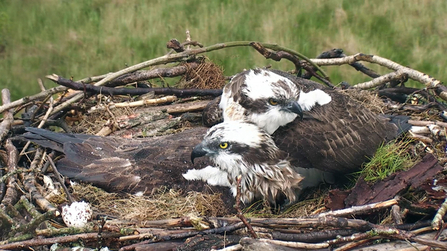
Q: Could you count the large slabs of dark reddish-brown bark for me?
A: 1